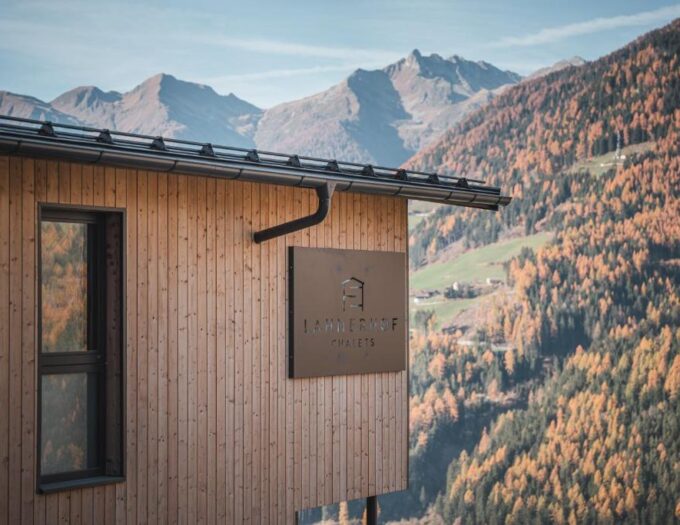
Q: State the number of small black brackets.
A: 11